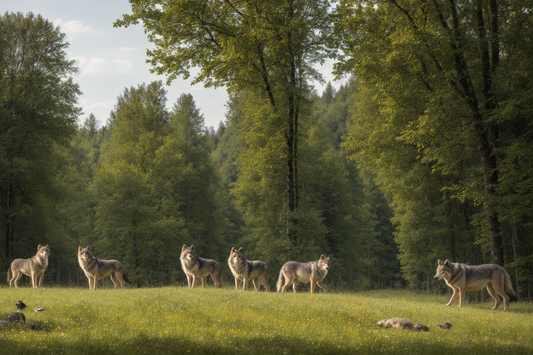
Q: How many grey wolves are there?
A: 6